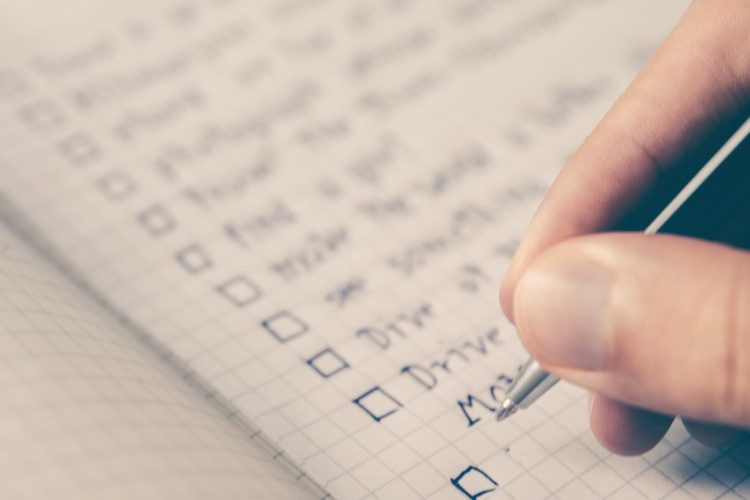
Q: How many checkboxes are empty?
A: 11